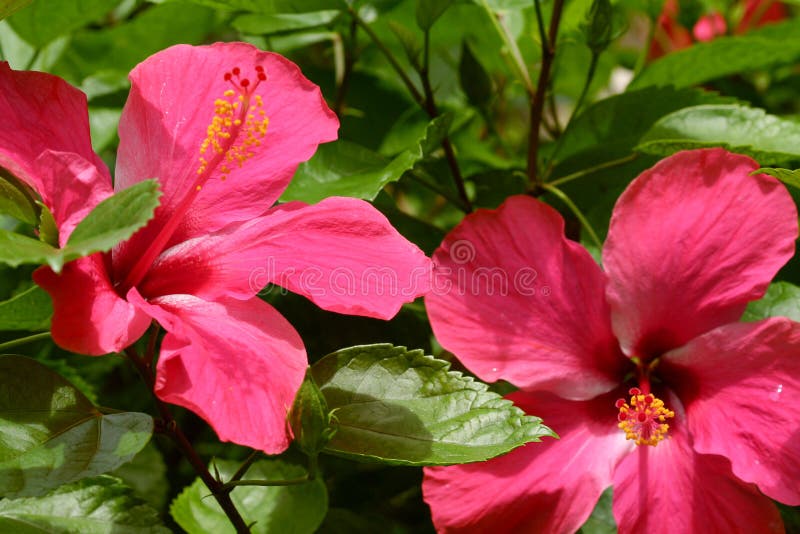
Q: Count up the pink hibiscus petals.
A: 10